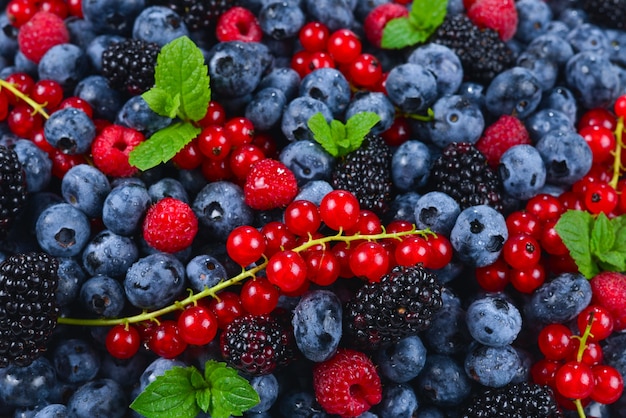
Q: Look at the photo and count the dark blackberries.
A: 11